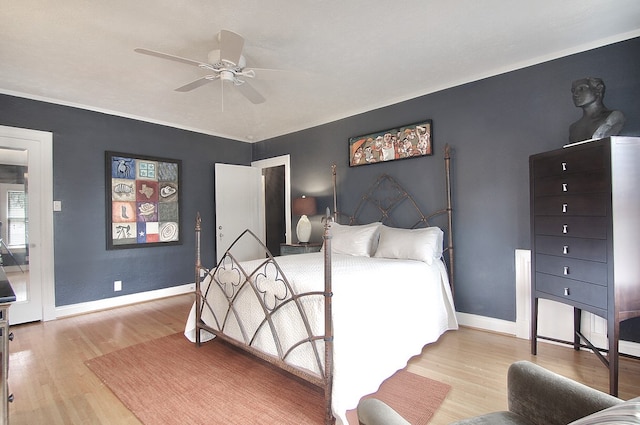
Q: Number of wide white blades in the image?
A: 5